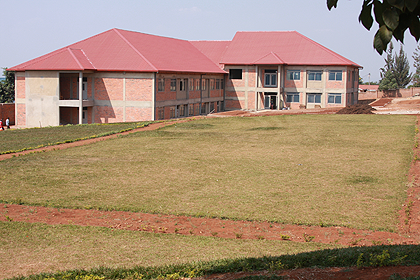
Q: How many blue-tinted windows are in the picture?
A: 6